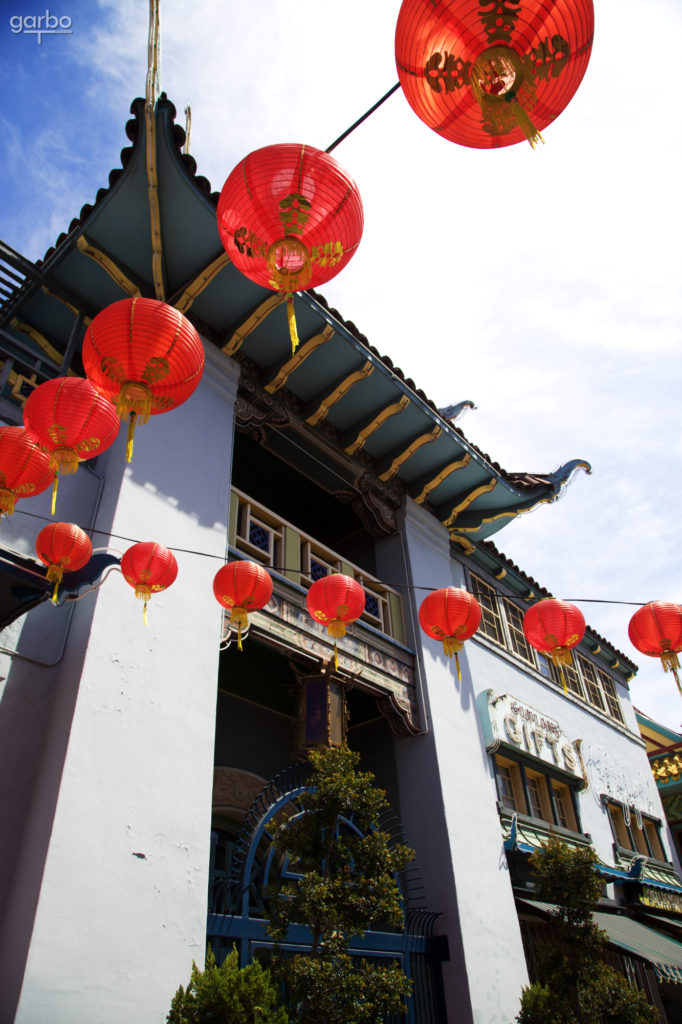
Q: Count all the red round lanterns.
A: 12